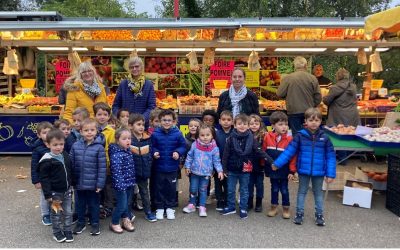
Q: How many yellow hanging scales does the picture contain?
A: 3